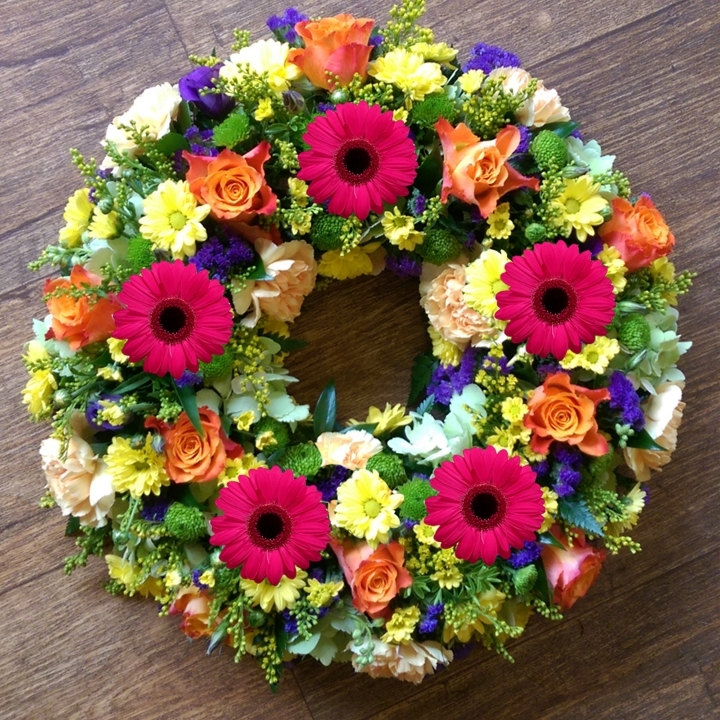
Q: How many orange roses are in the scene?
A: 10